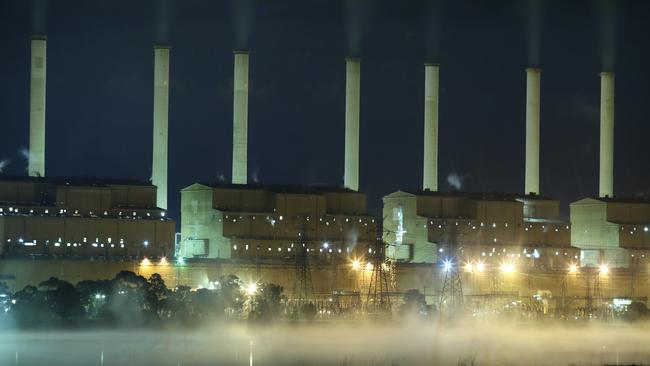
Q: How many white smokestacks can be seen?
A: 7